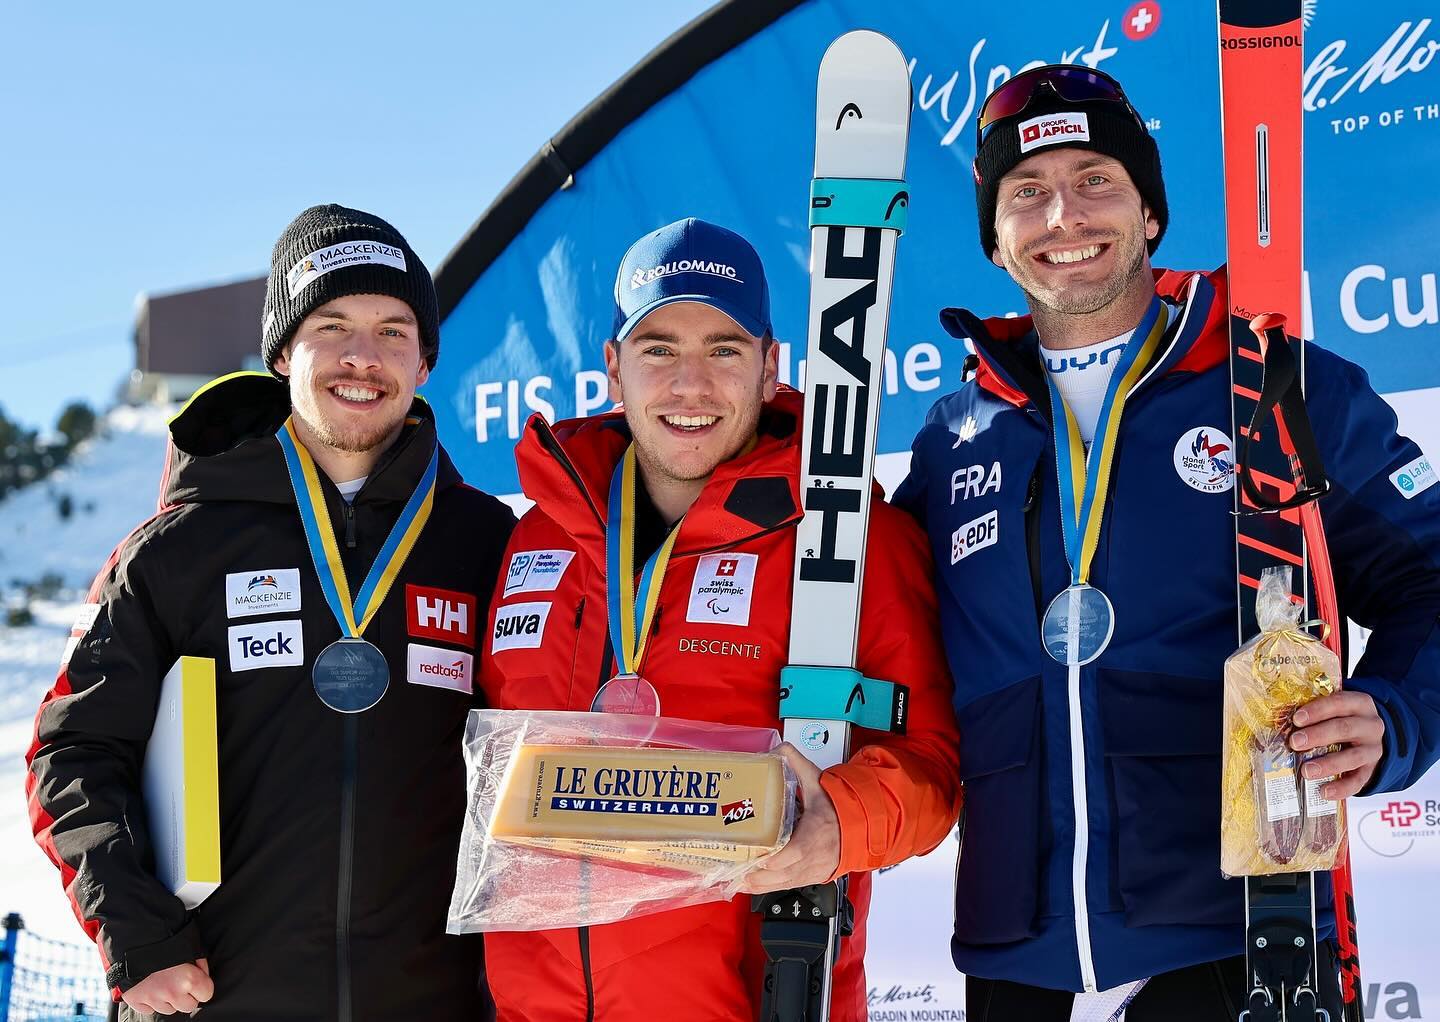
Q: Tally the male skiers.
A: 3